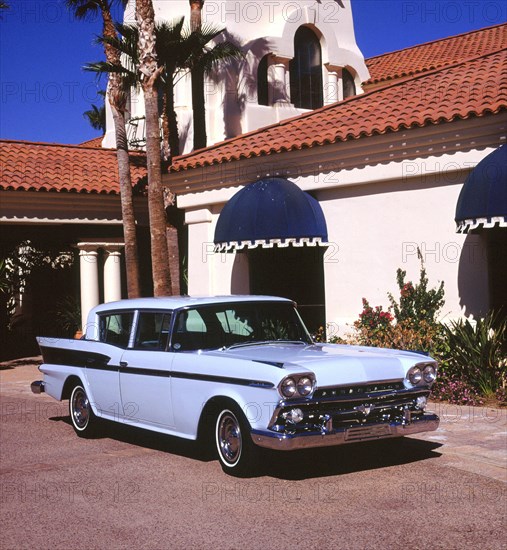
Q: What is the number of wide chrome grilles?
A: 1